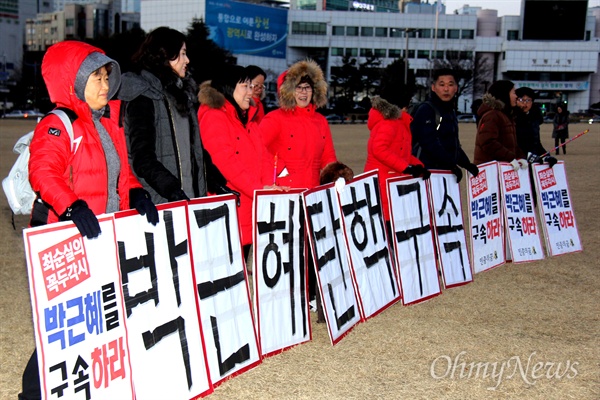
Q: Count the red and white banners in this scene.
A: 11